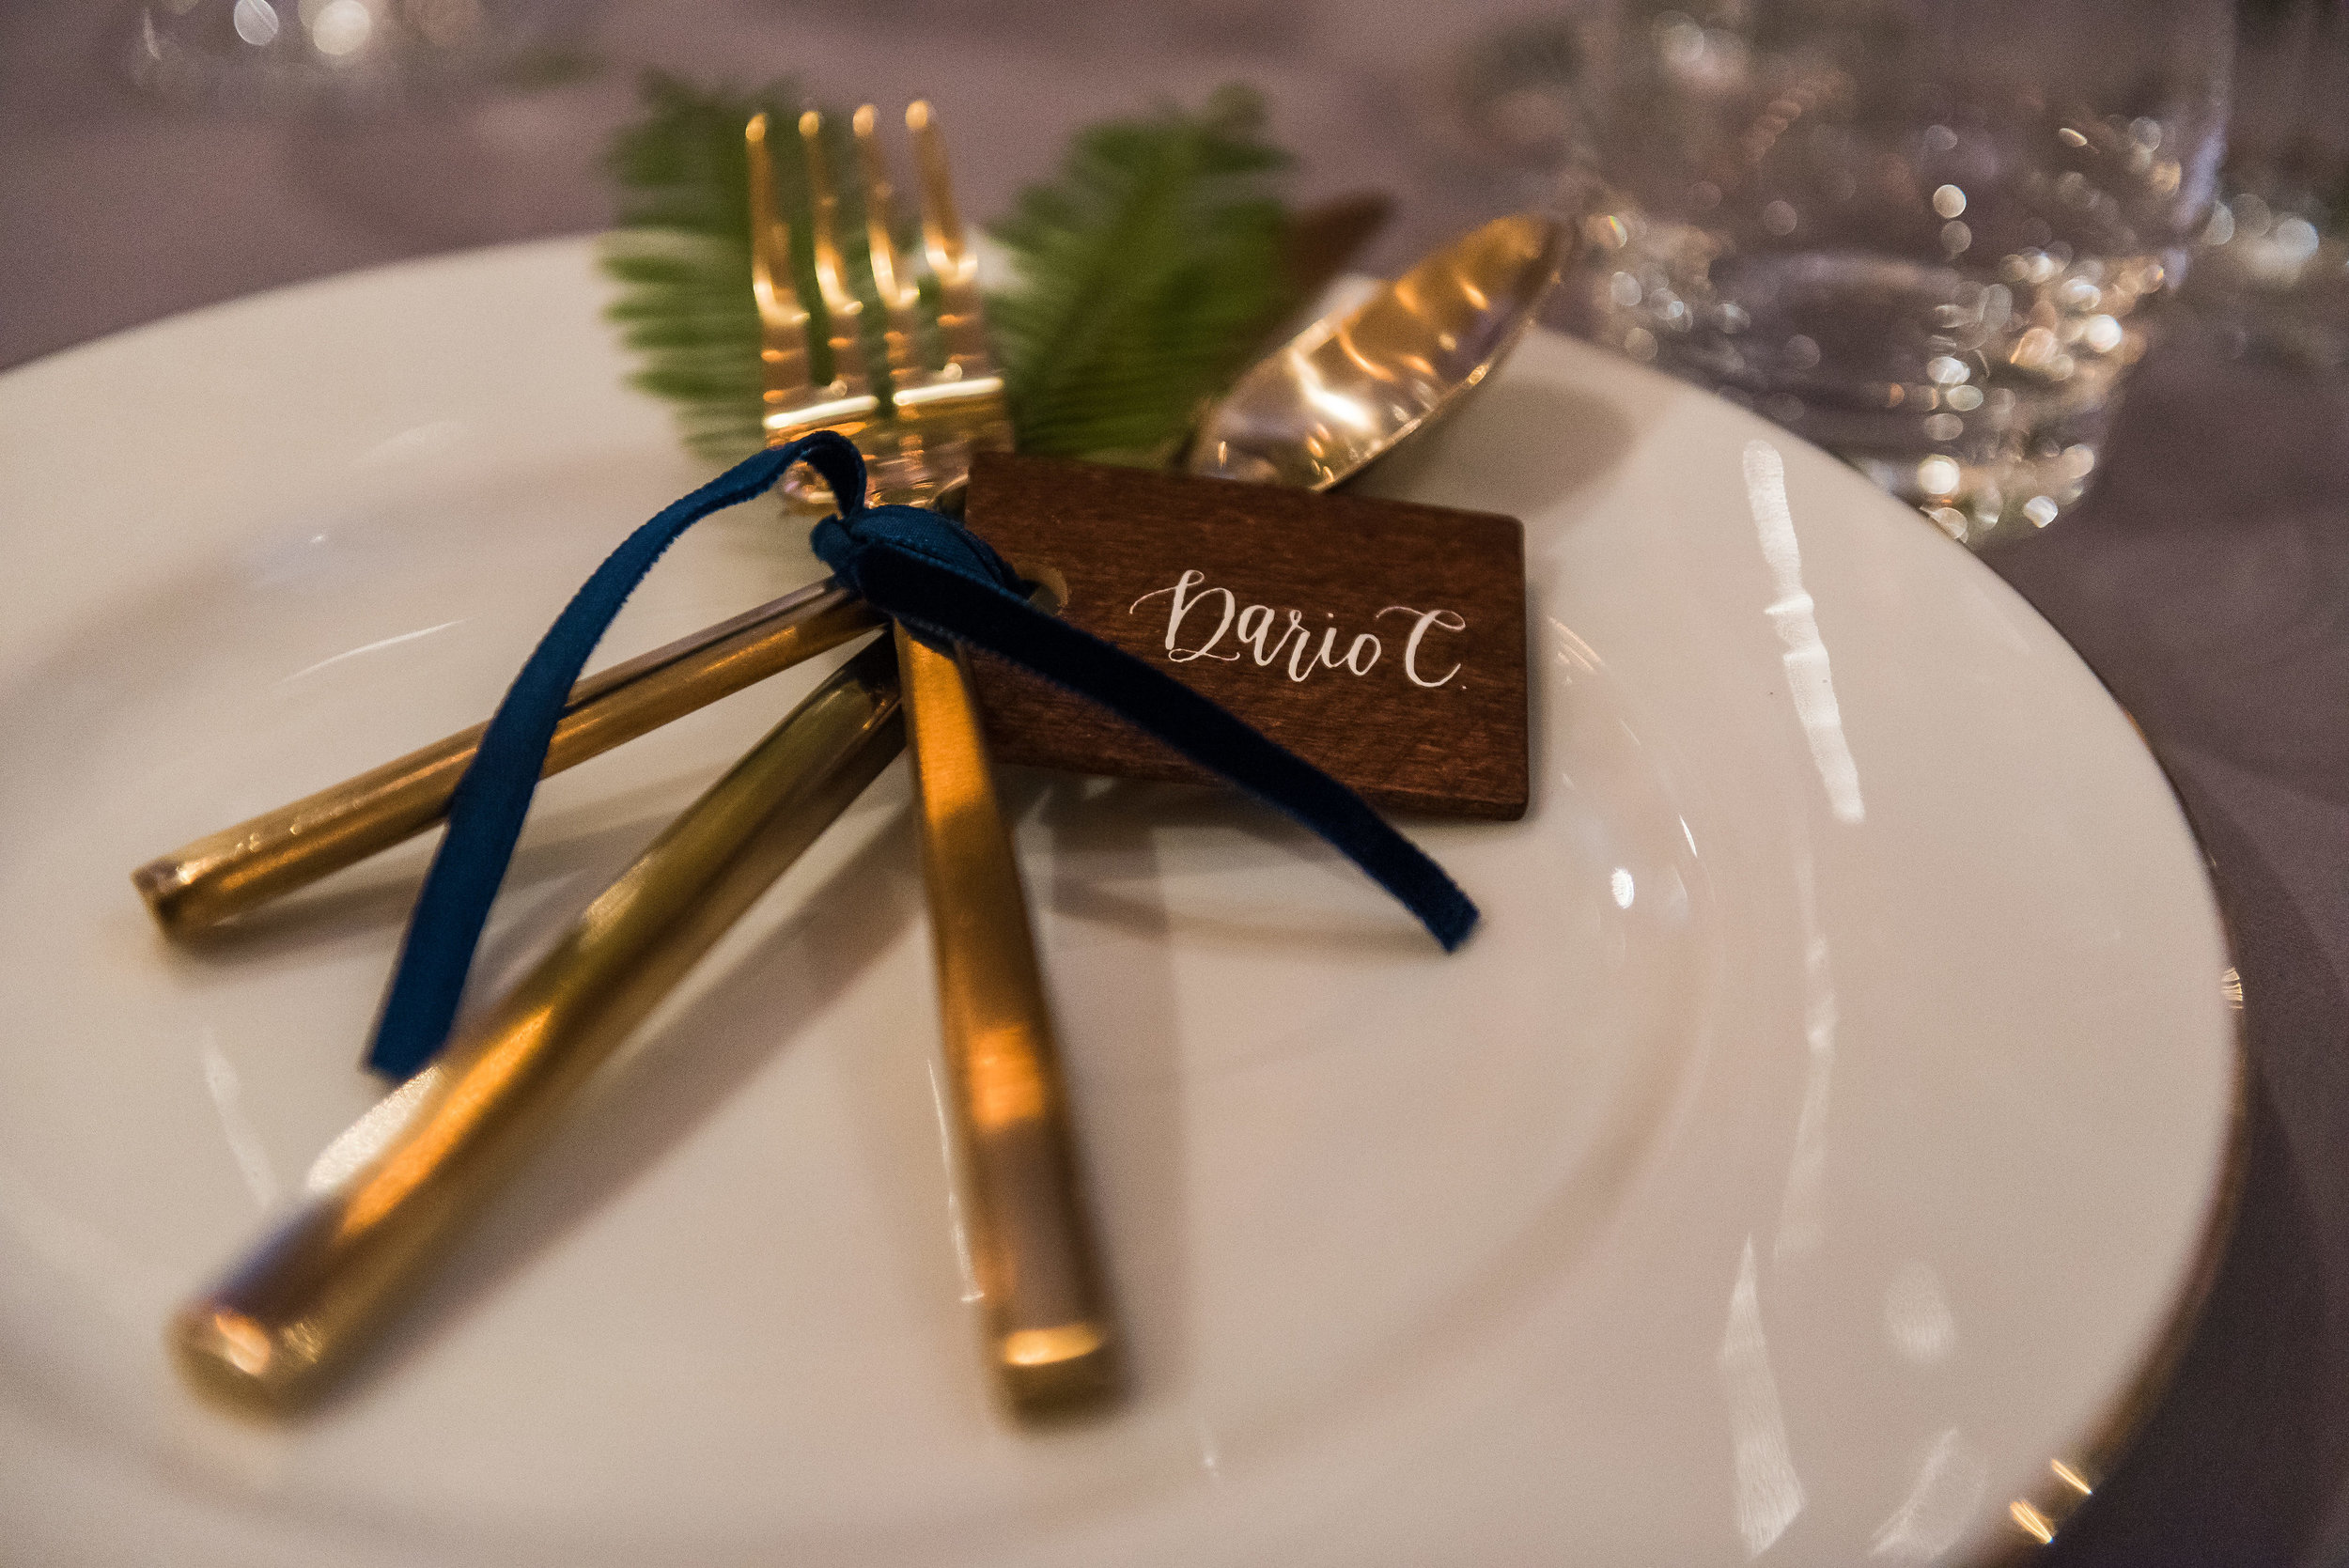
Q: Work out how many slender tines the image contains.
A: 4